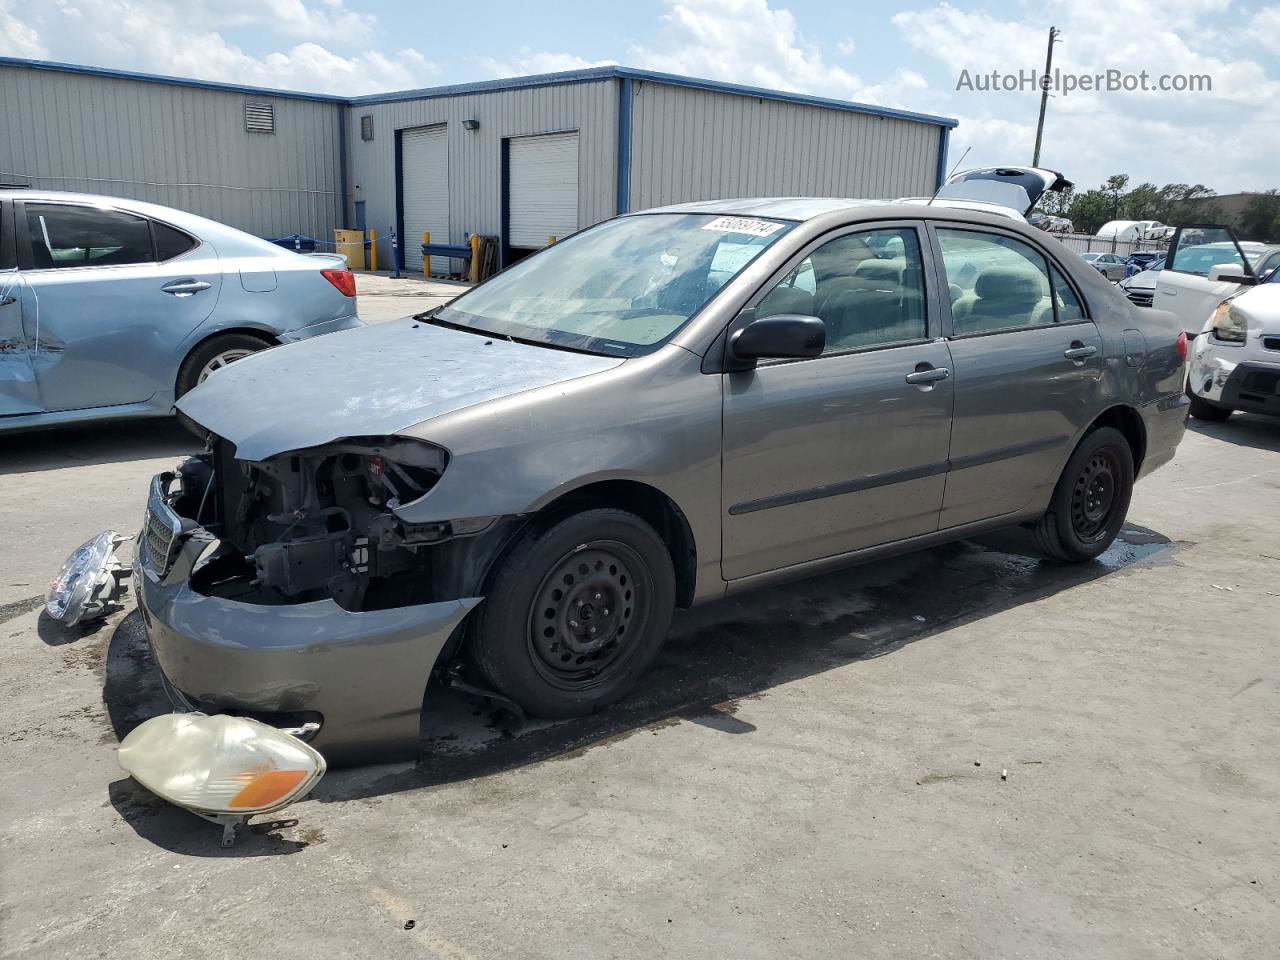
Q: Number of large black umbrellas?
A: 0